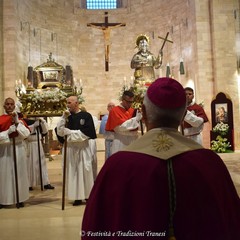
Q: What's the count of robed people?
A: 6